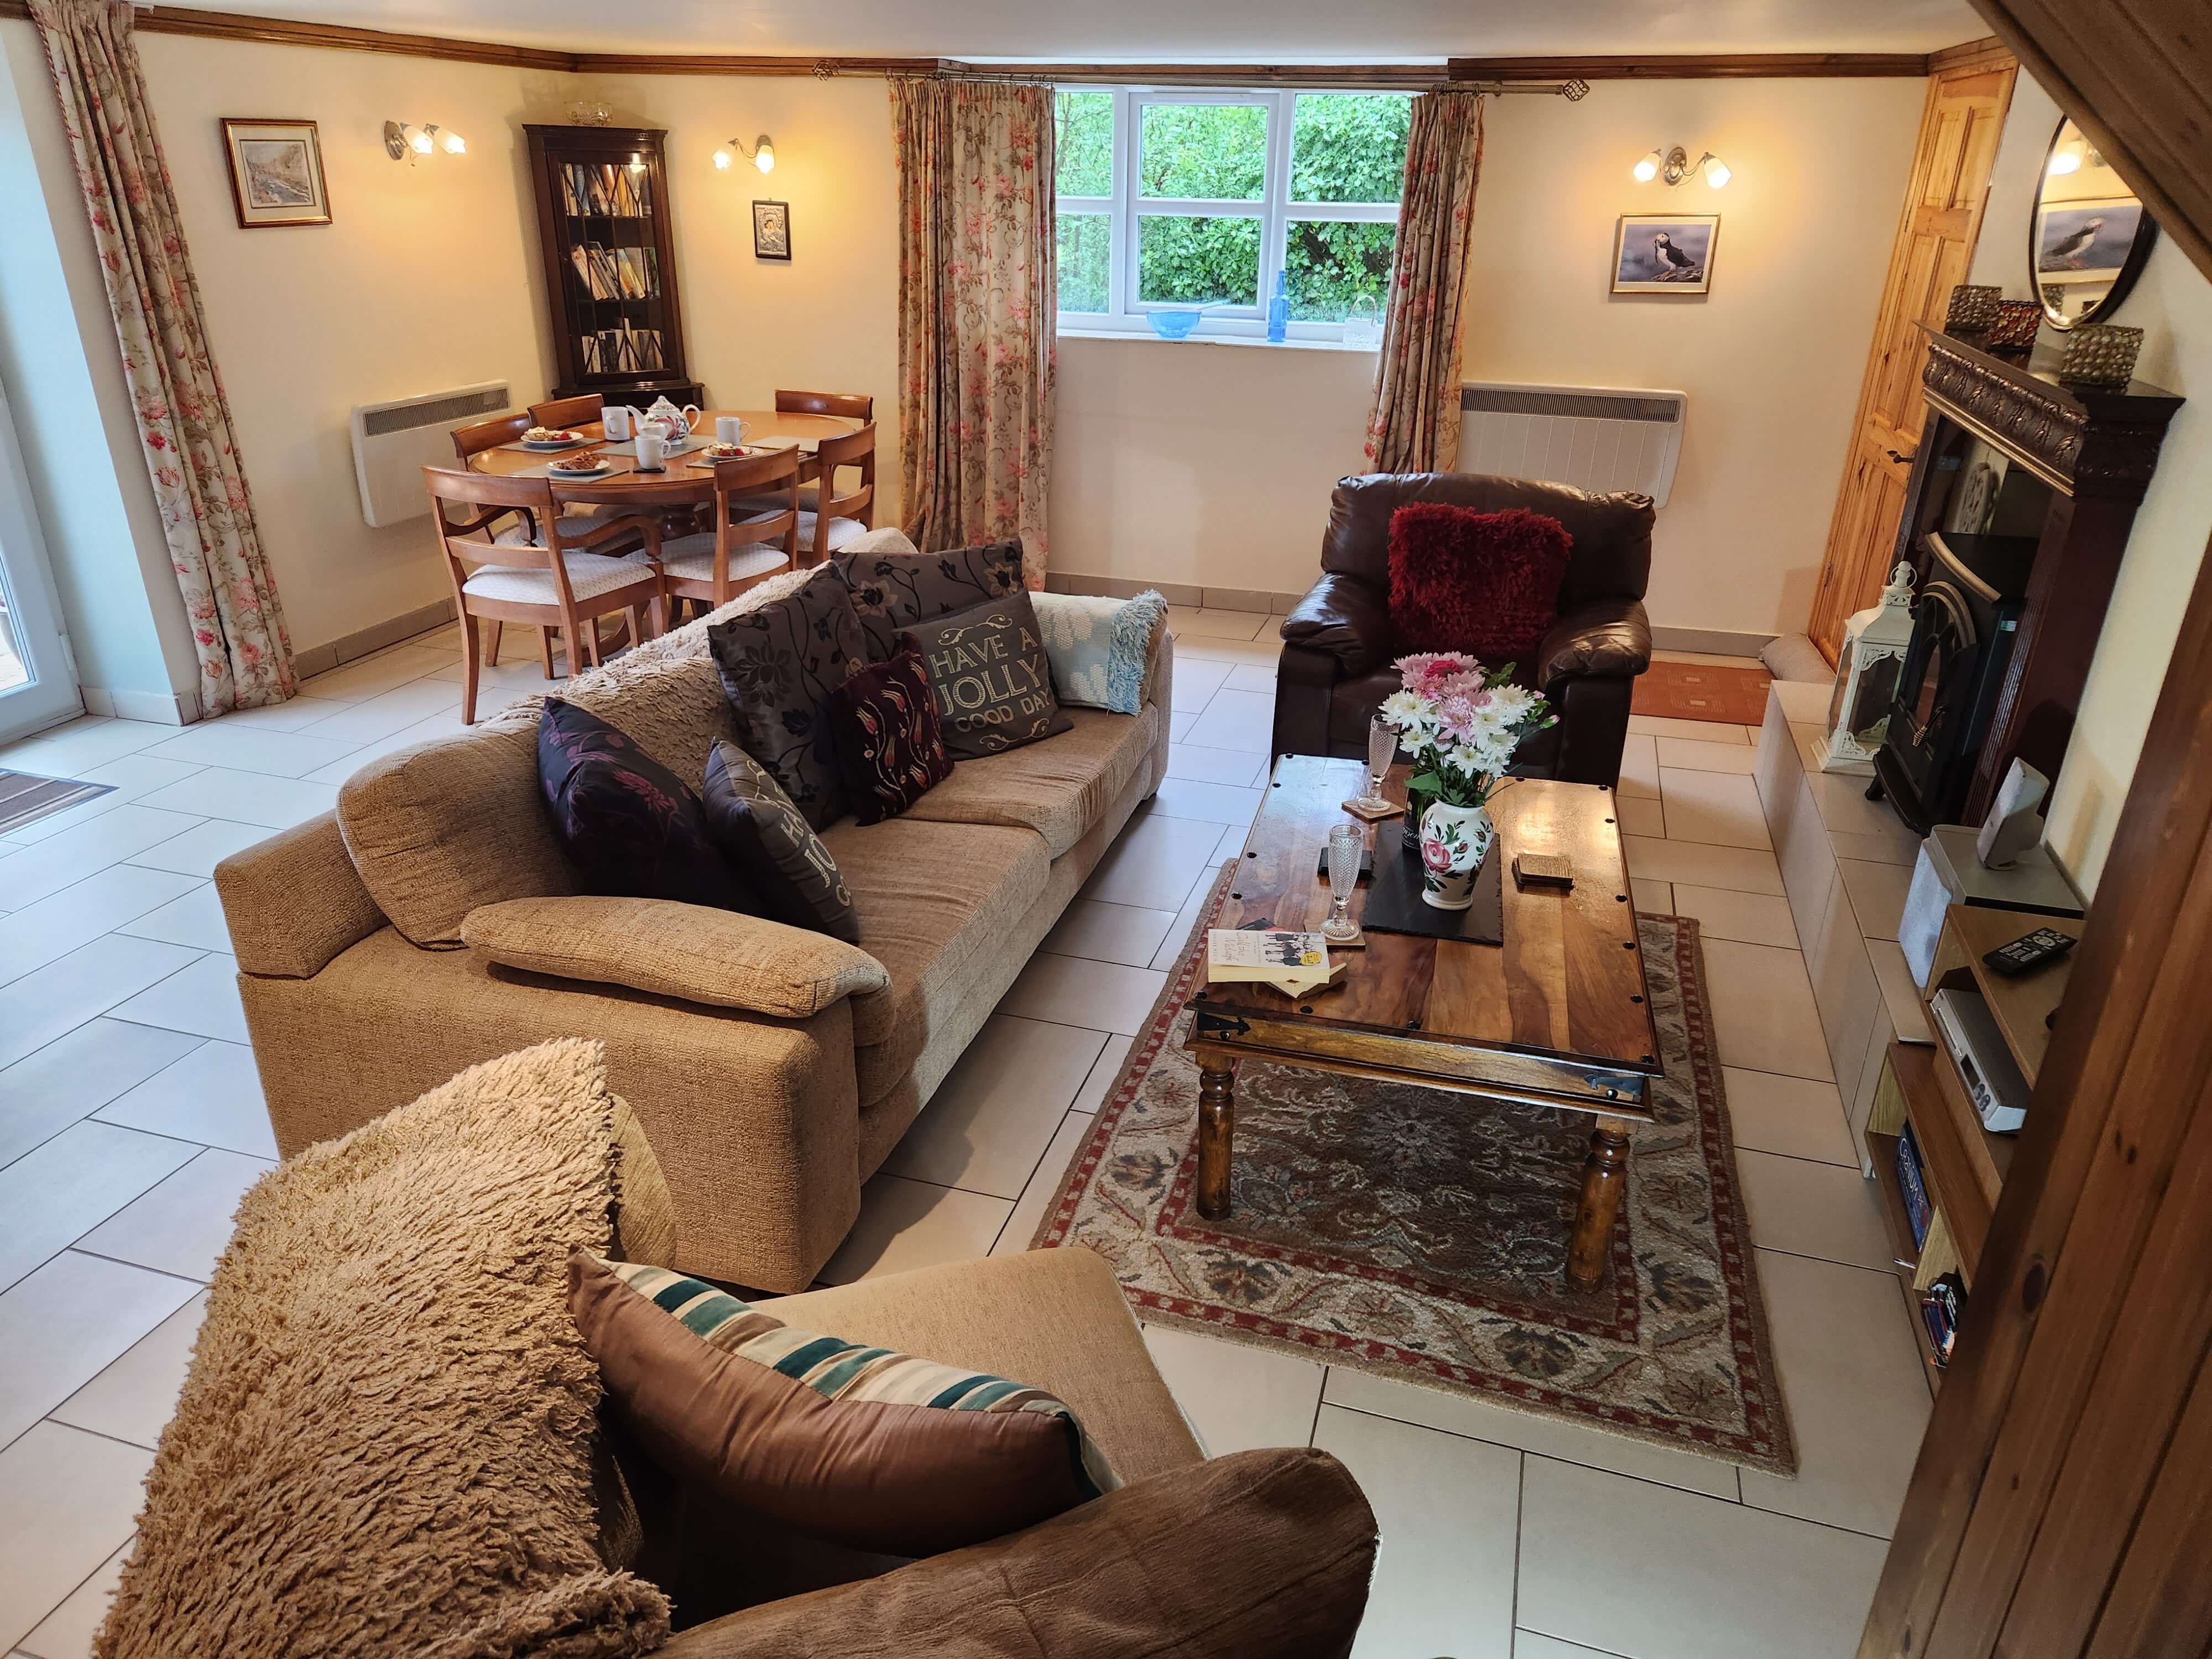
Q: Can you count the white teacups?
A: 3